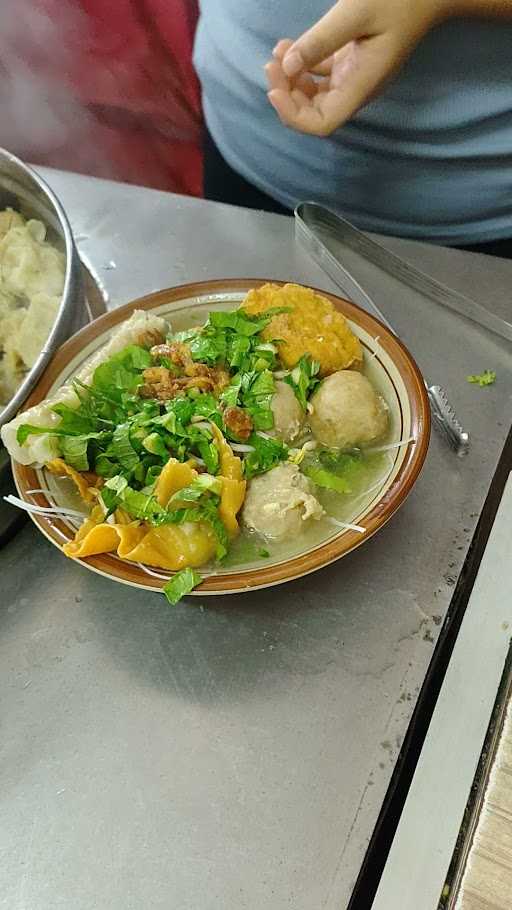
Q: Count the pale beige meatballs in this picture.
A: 3